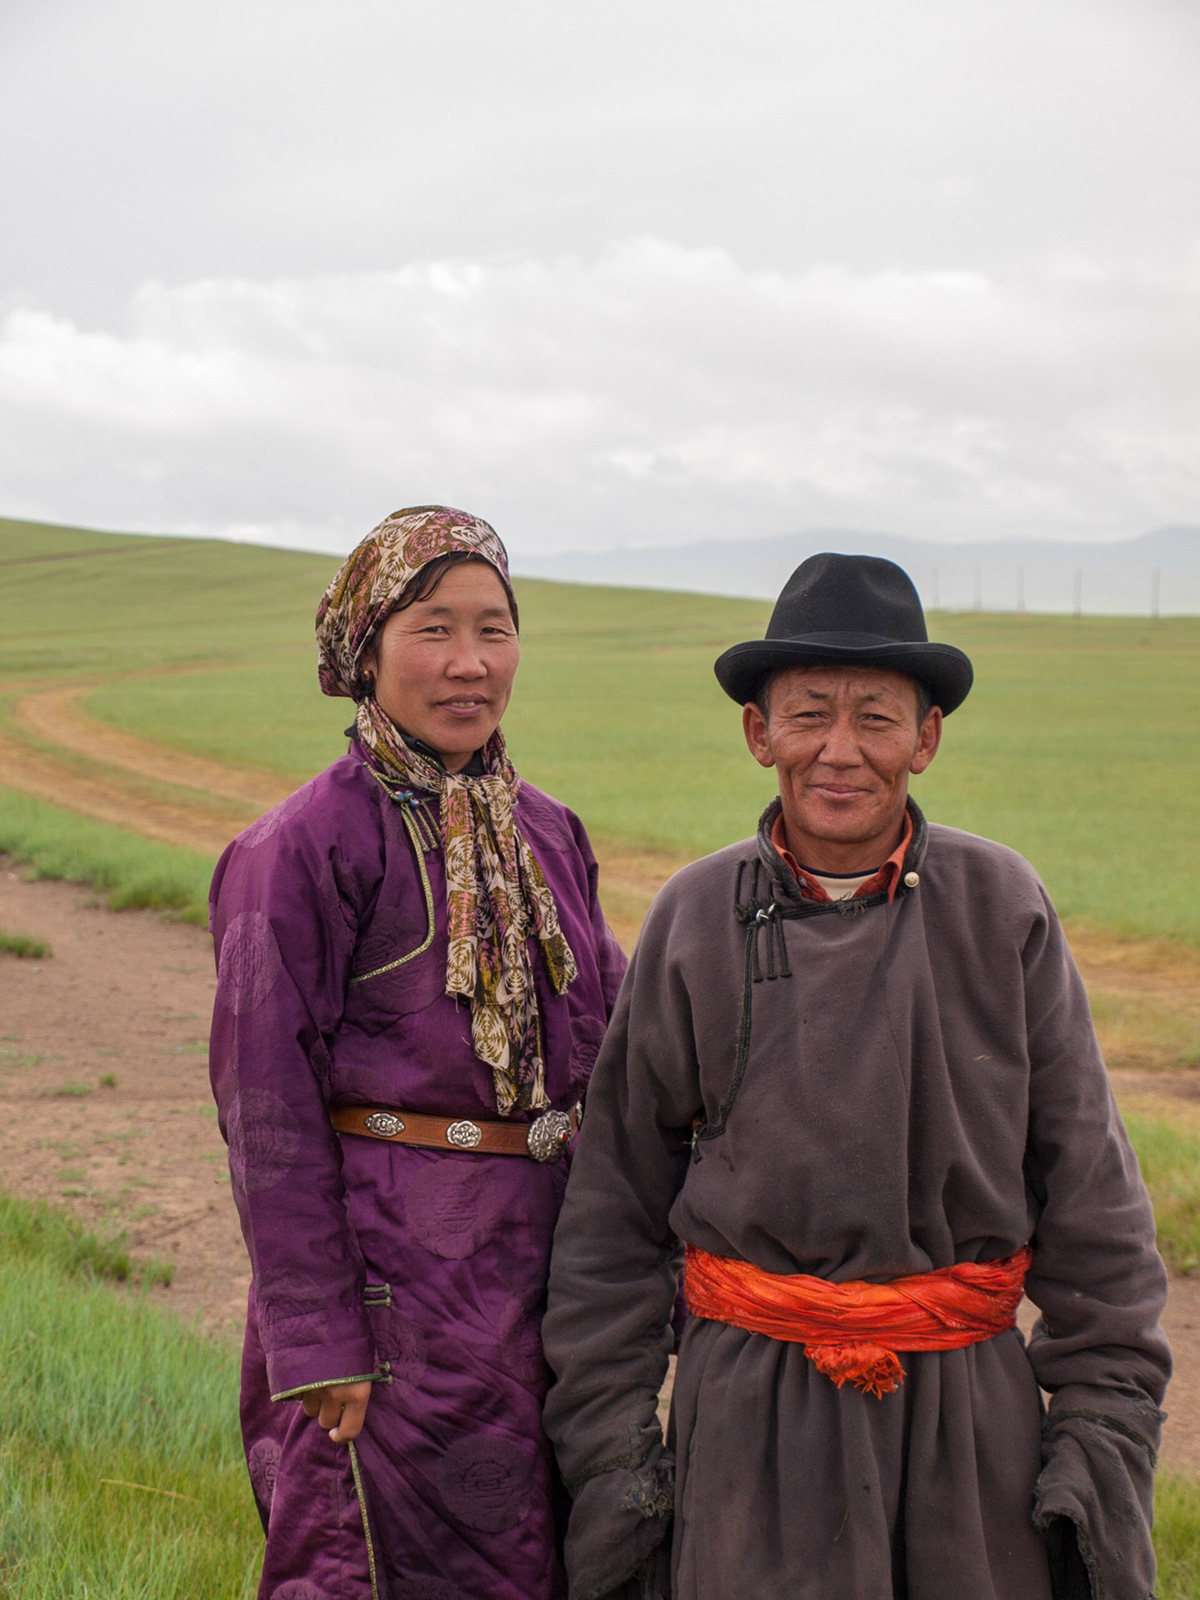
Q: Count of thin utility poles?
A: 5